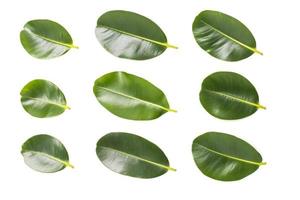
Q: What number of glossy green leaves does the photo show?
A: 9